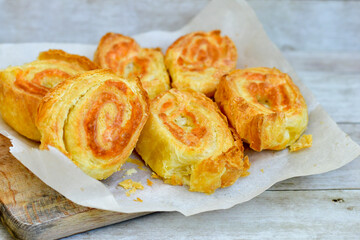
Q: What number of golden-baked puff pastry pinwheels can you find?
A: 6